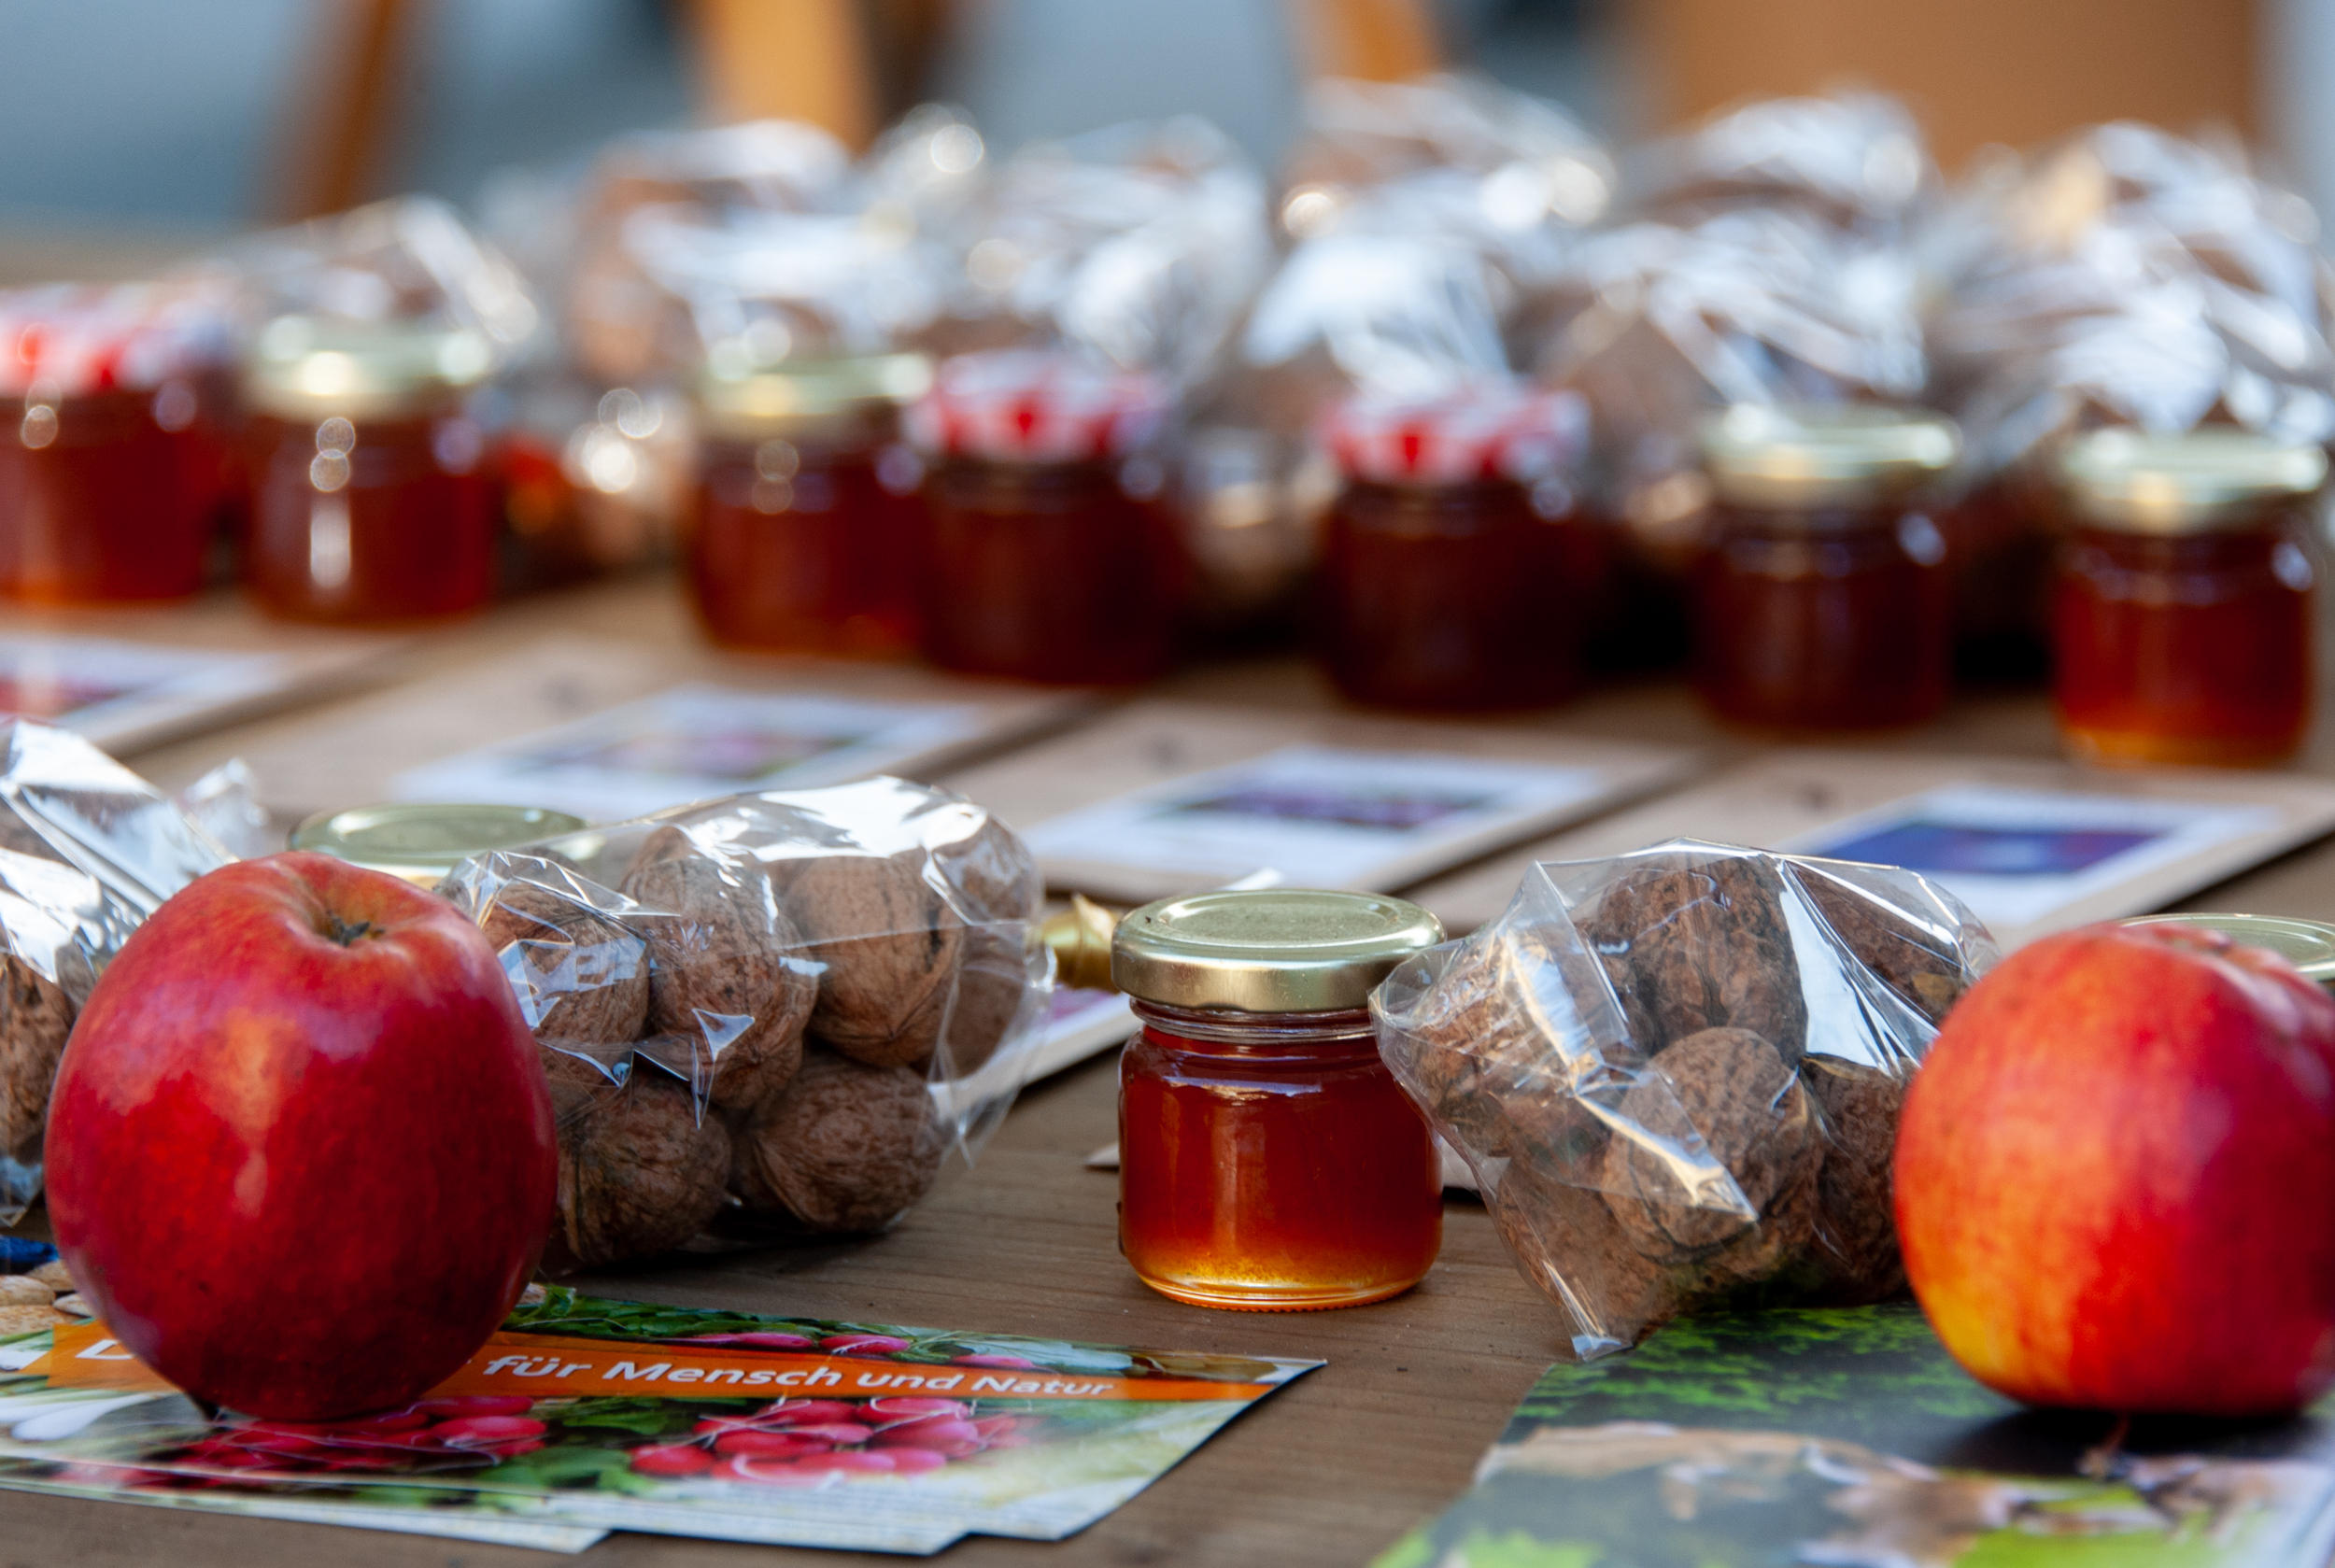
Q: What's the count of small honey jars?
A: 10